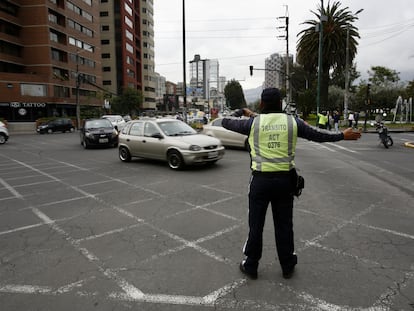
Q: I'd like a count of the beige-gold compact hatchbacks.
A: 1